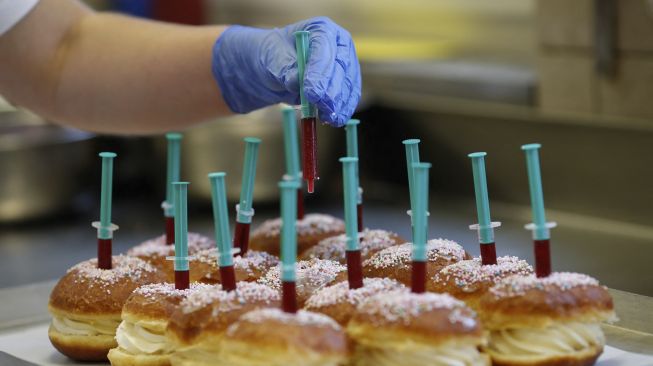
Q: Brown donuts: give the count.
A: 14